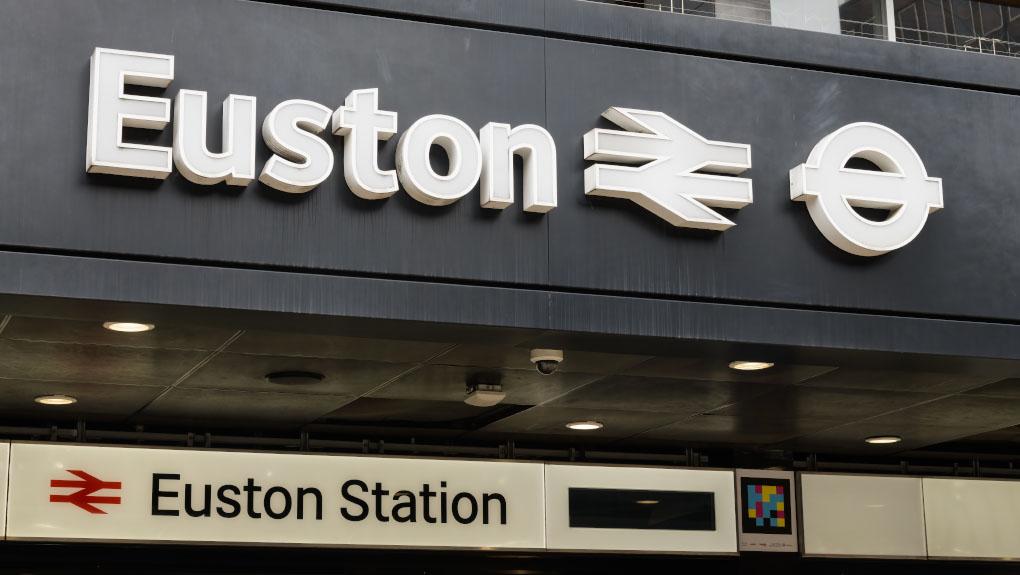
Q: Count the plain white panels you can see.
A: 2